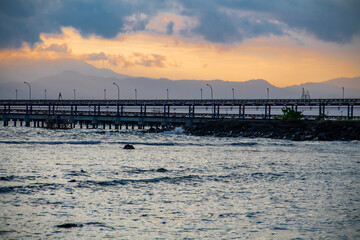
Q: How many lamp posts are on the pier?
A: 13